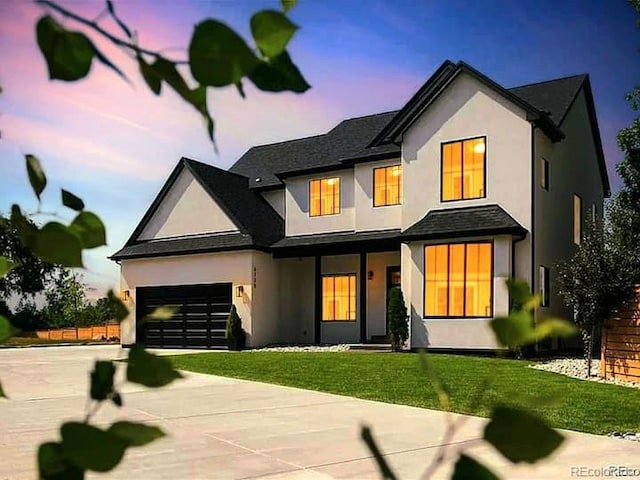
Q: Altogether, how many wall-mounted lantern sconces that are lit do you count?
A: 2